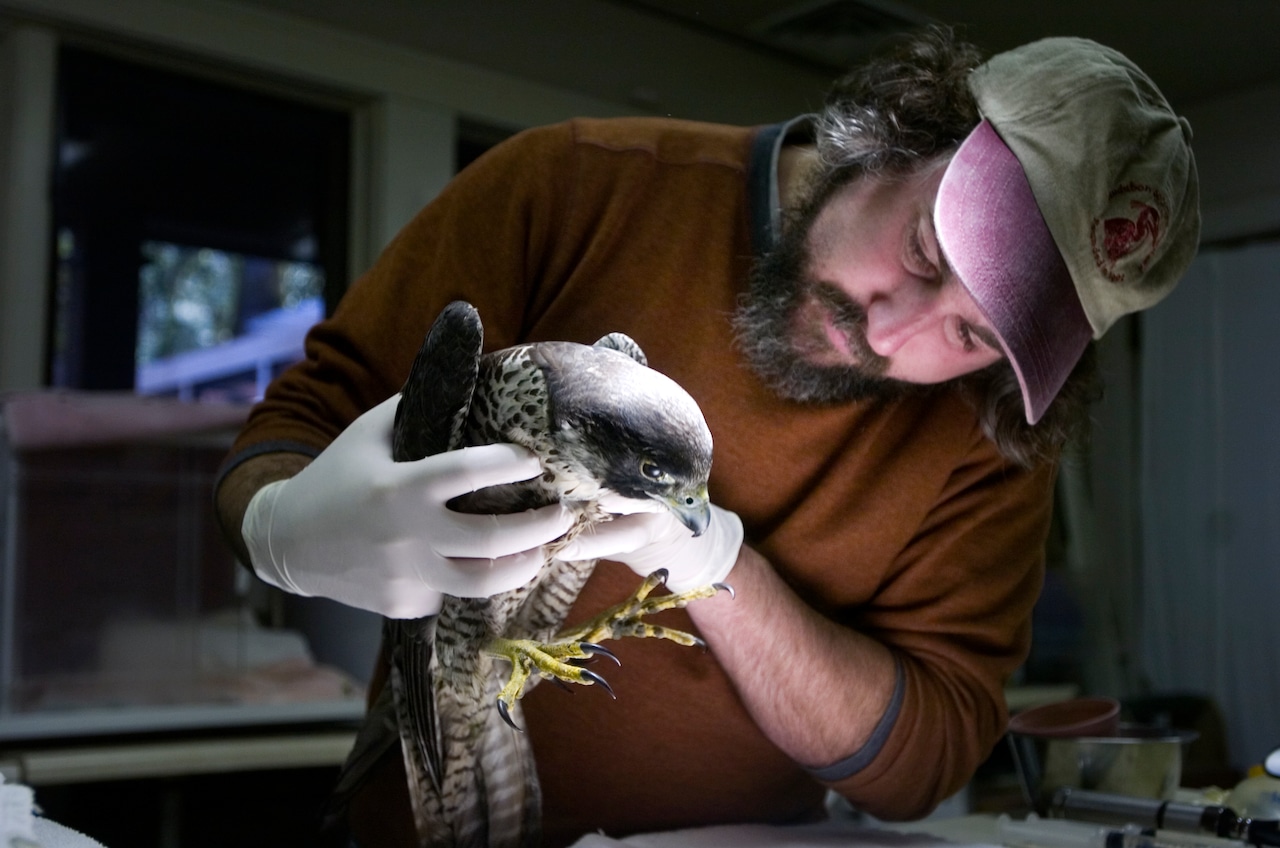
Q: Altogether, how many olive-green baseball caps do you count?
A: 1